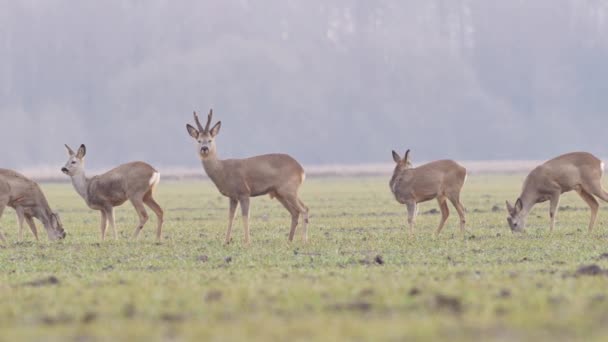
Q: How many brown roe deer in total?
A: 5